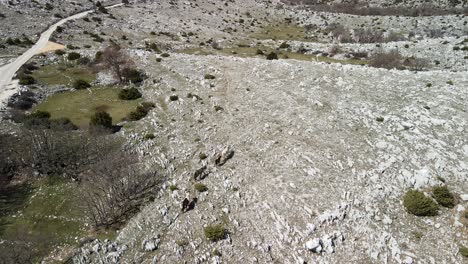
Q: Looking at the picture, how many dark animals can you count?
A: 2